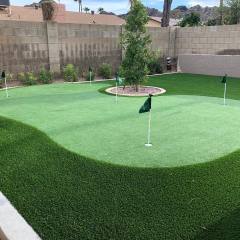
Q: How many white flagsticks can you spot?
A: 5